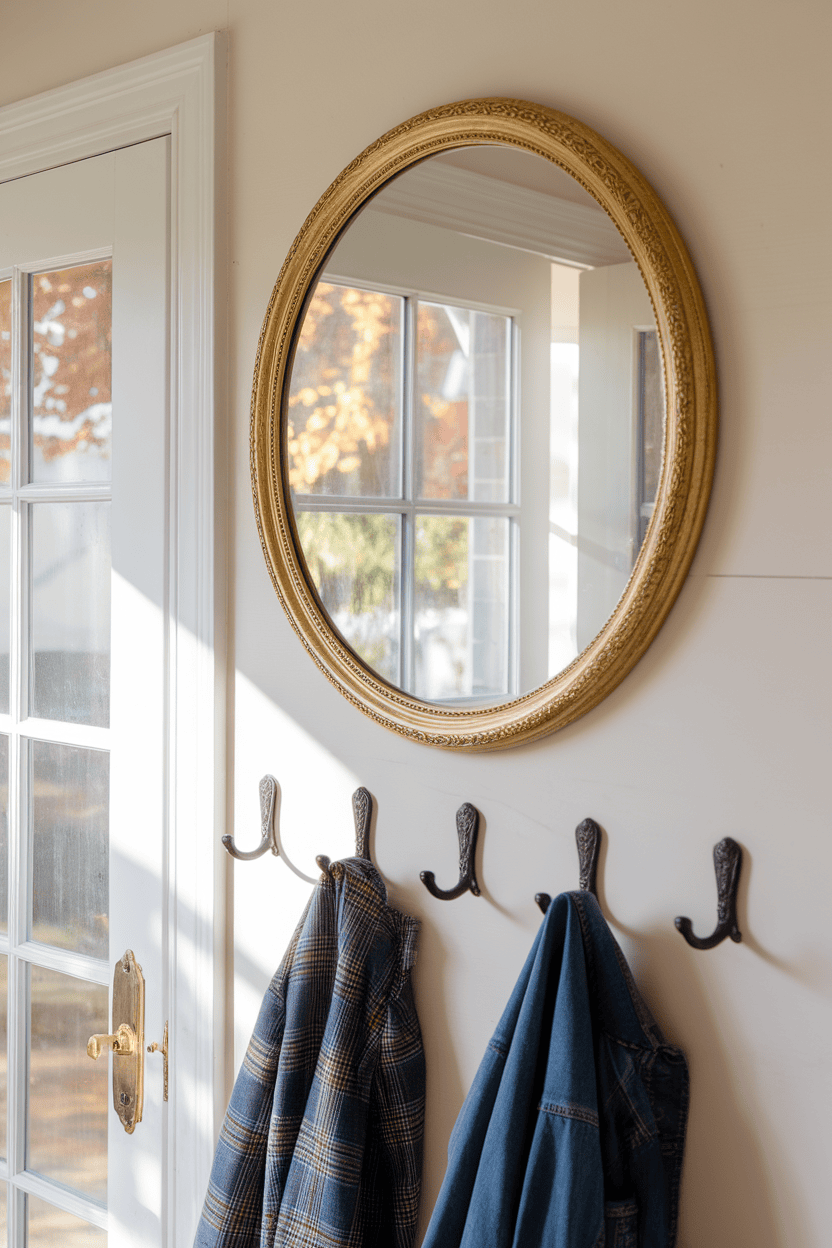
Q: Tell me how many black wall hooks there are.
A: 5